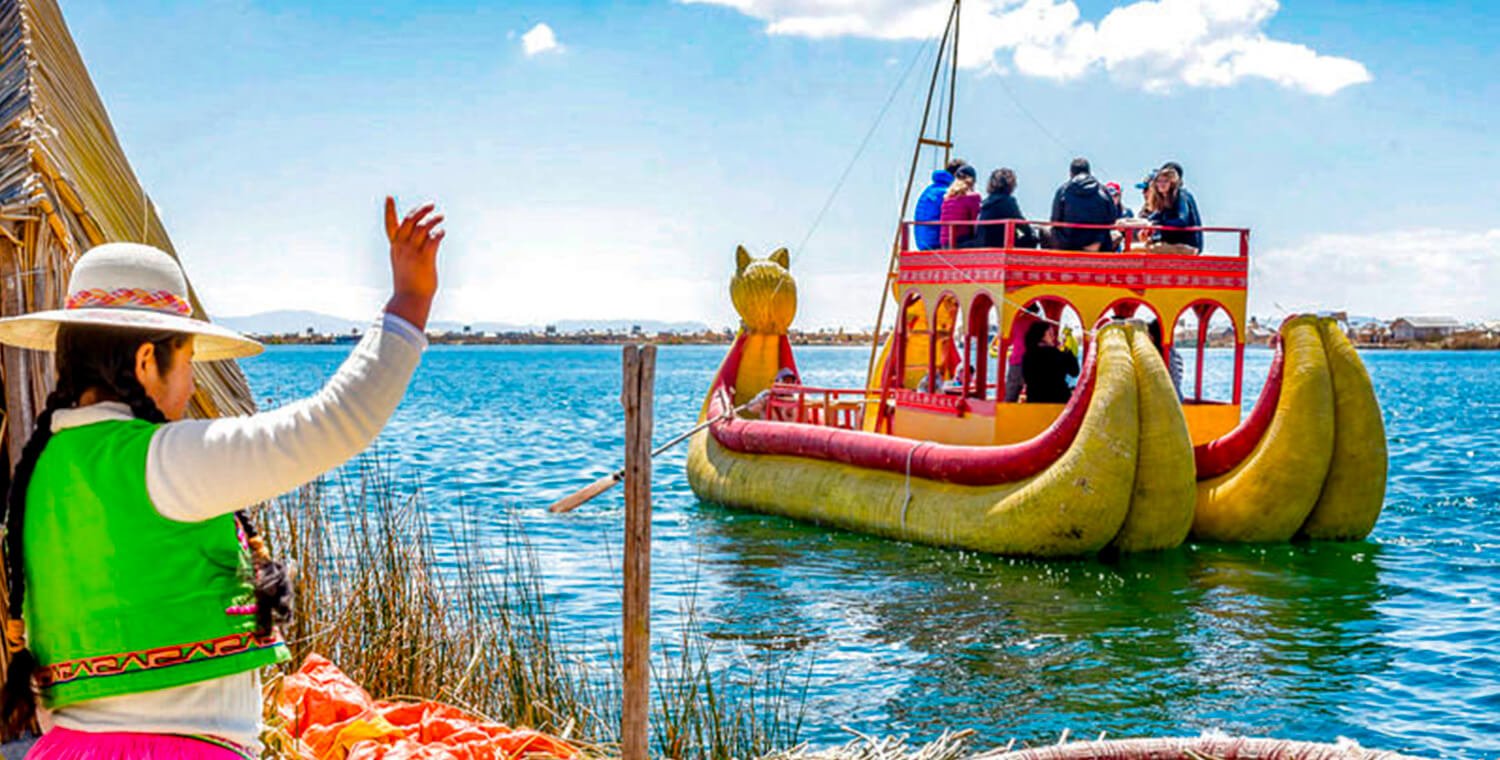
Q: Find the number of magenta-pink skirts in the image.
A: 1